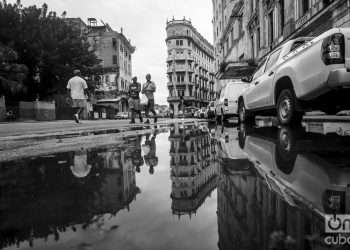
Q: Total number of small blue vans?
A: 0